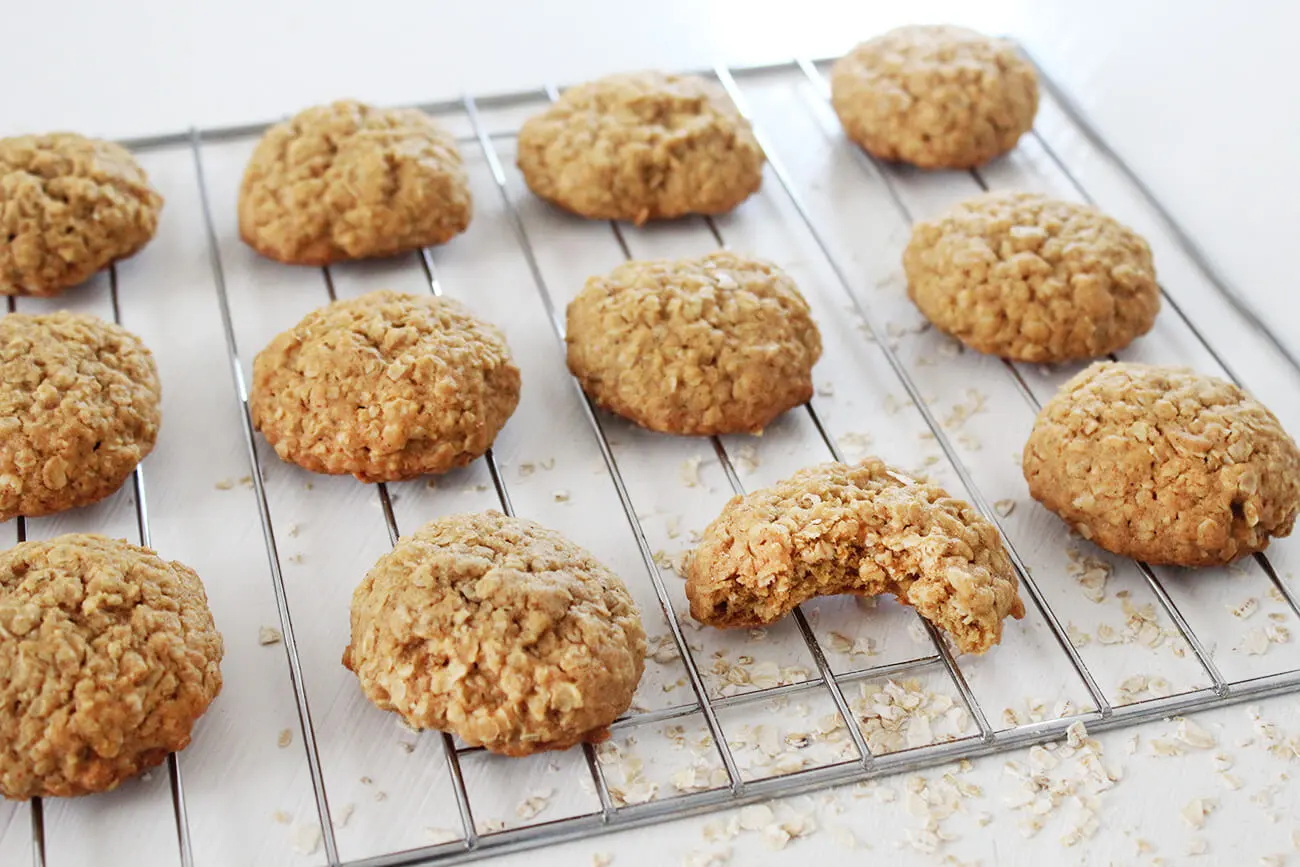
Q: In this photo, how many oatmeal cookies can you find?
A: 12